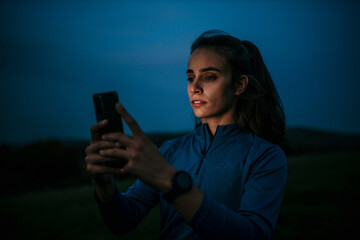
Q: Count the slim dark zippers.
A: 1